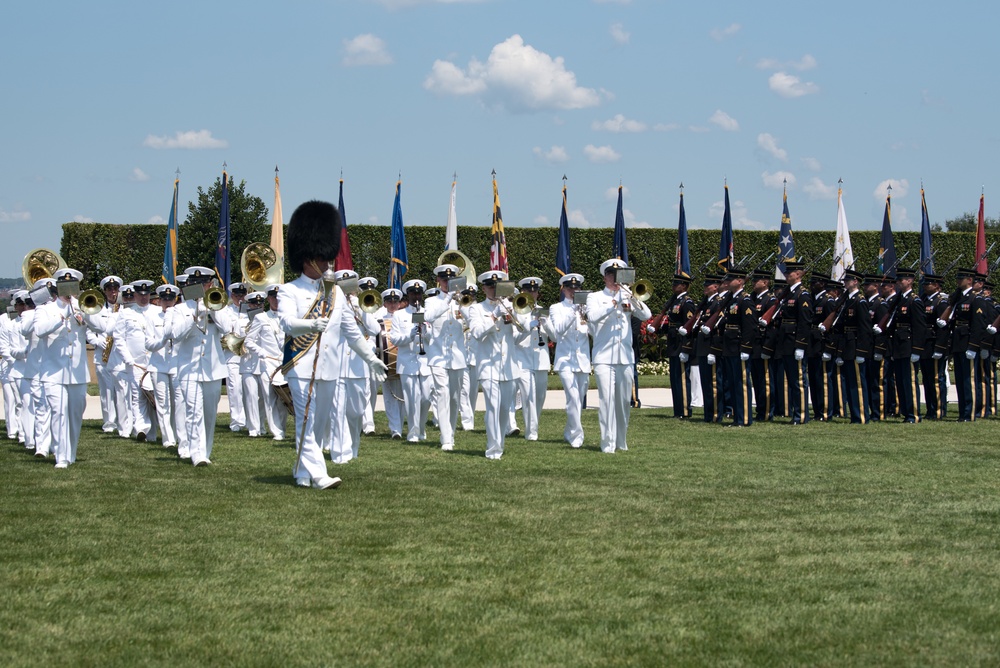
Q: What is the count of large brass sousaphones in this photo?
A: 3